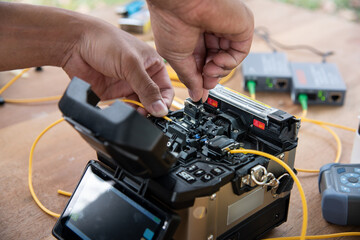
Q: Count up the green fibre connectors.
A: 2